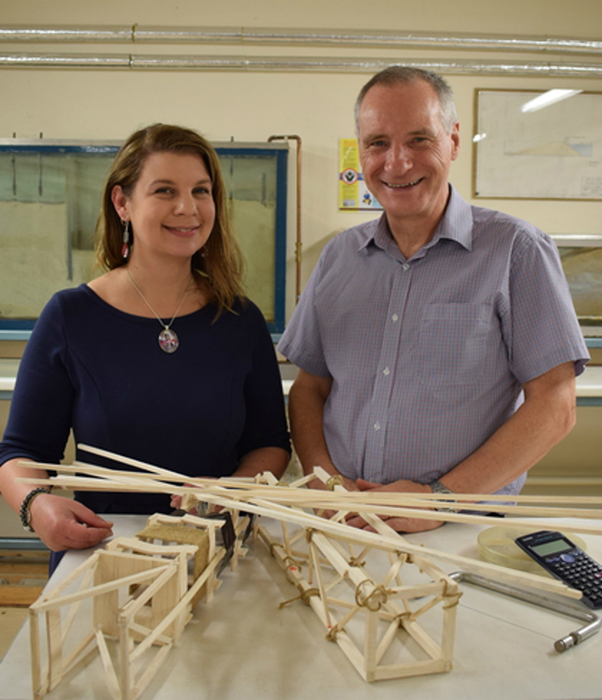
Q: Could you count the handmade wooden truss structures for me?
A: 2